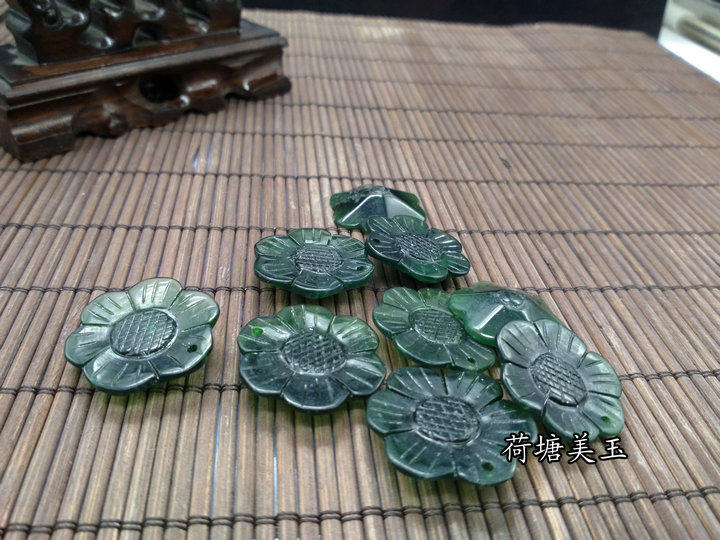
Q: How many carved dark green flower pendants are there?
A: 9